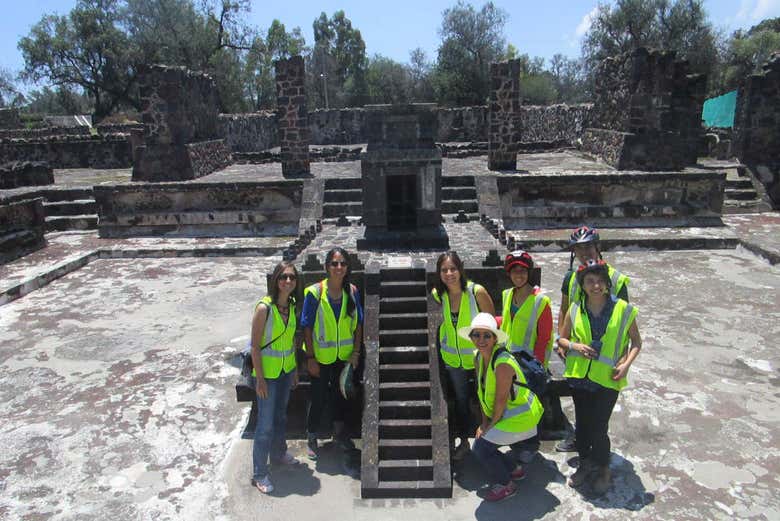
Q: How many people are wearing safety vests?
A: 7